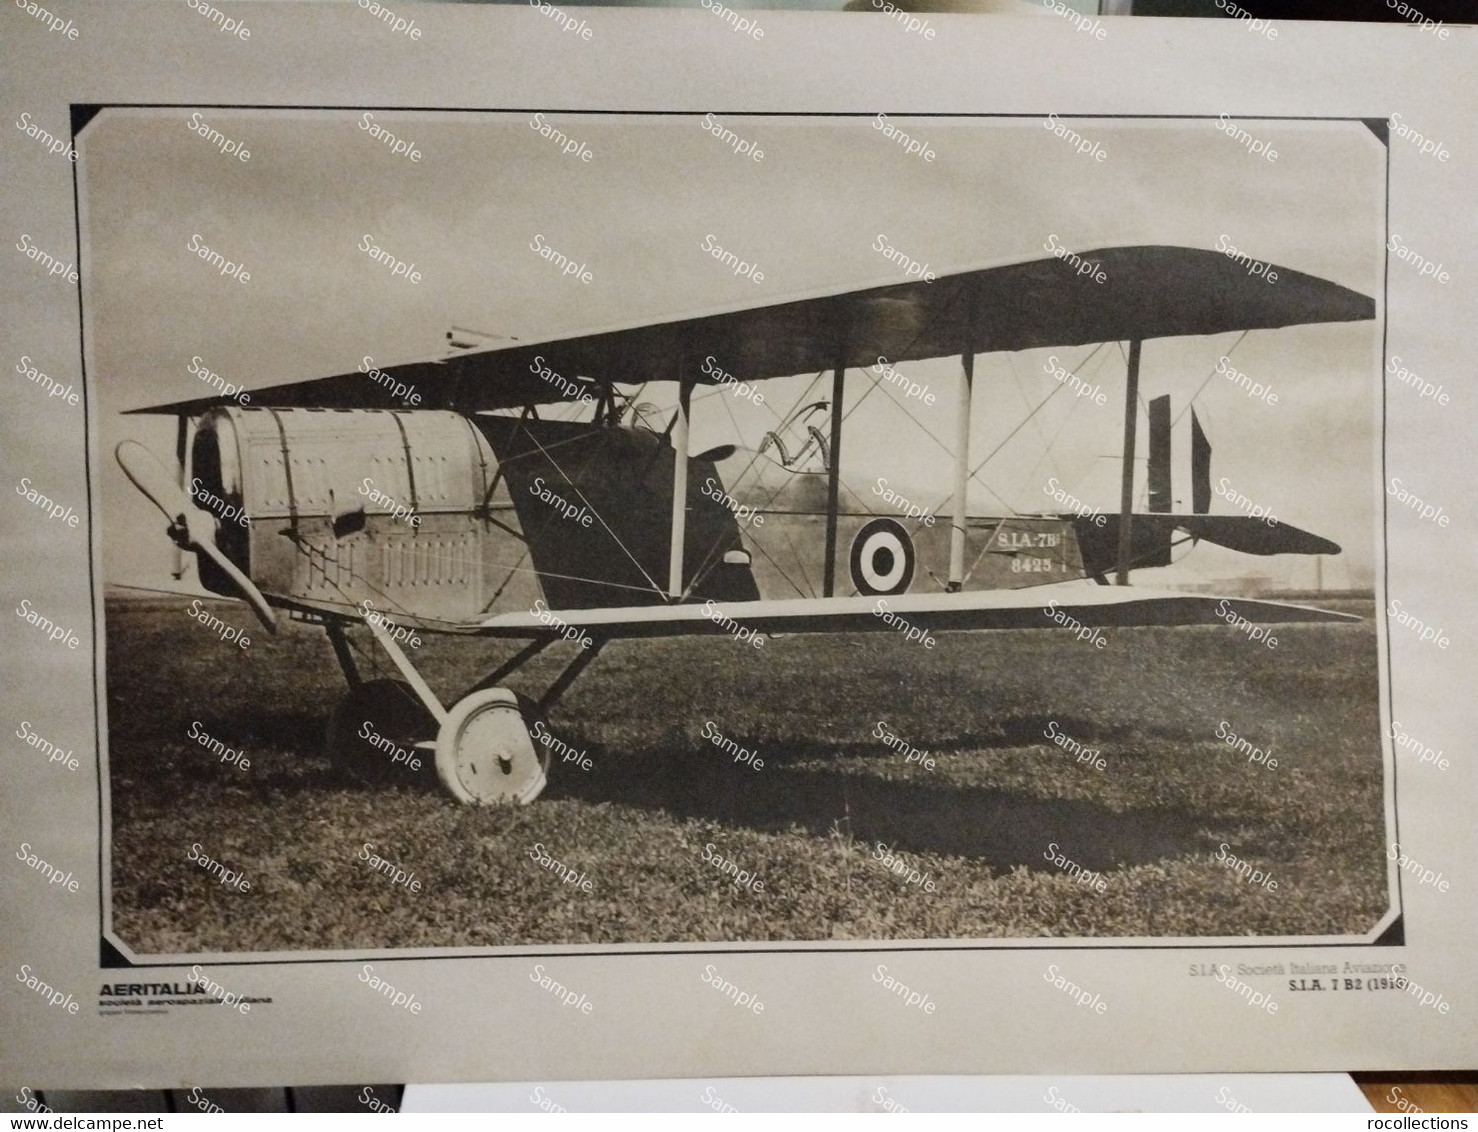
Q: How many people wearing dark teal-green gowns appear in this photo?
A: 0